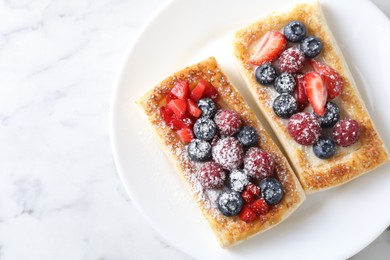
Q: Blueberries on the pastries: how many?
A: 14